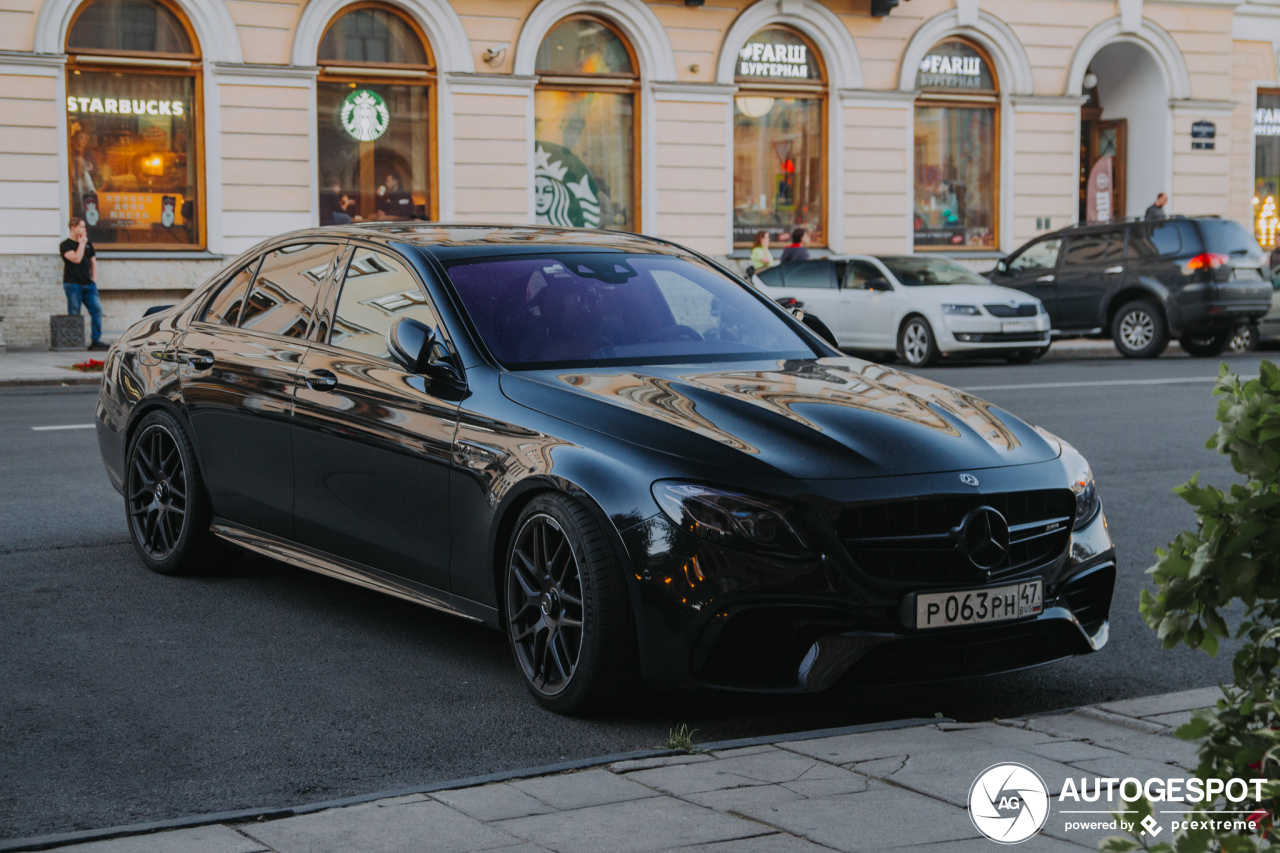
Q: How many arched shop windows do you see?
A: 5